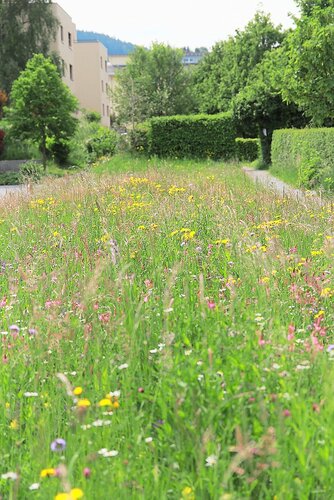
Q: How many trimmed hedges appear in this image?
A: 3